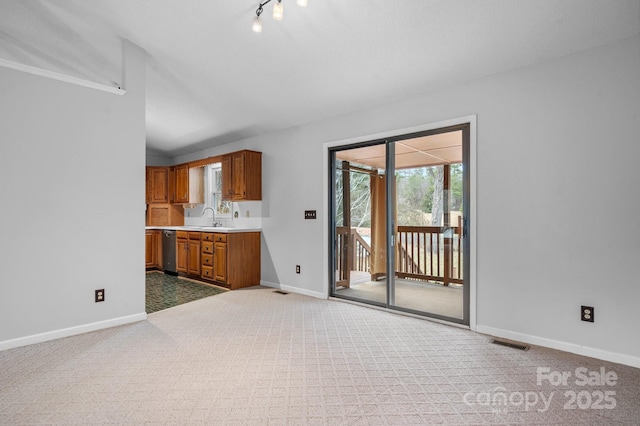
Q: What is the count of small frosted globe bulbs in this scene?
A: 3